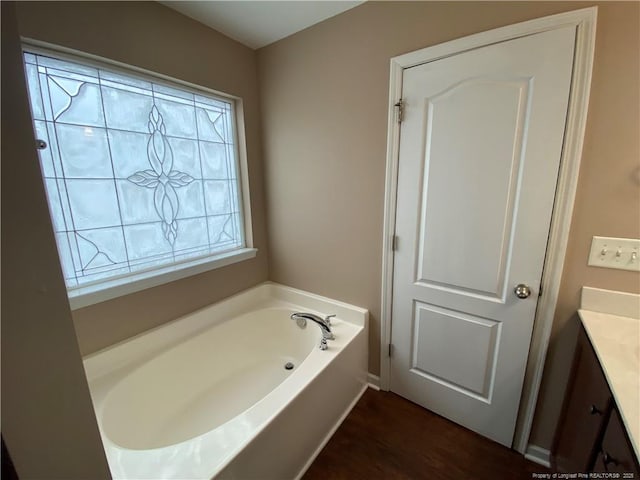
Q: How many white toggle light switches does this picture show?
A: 3